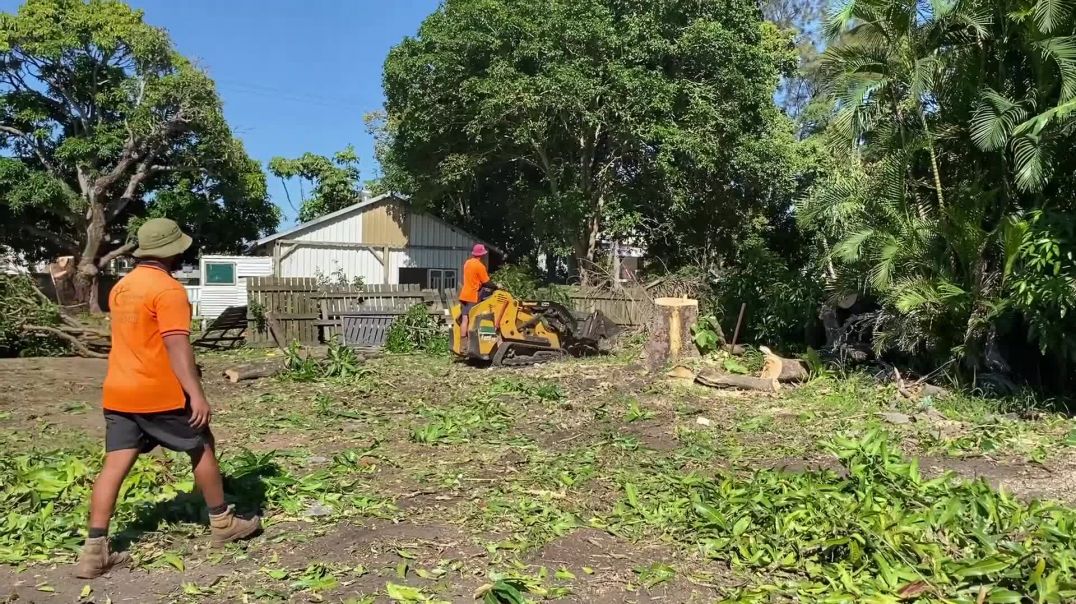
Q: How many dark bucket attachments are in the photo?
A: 1